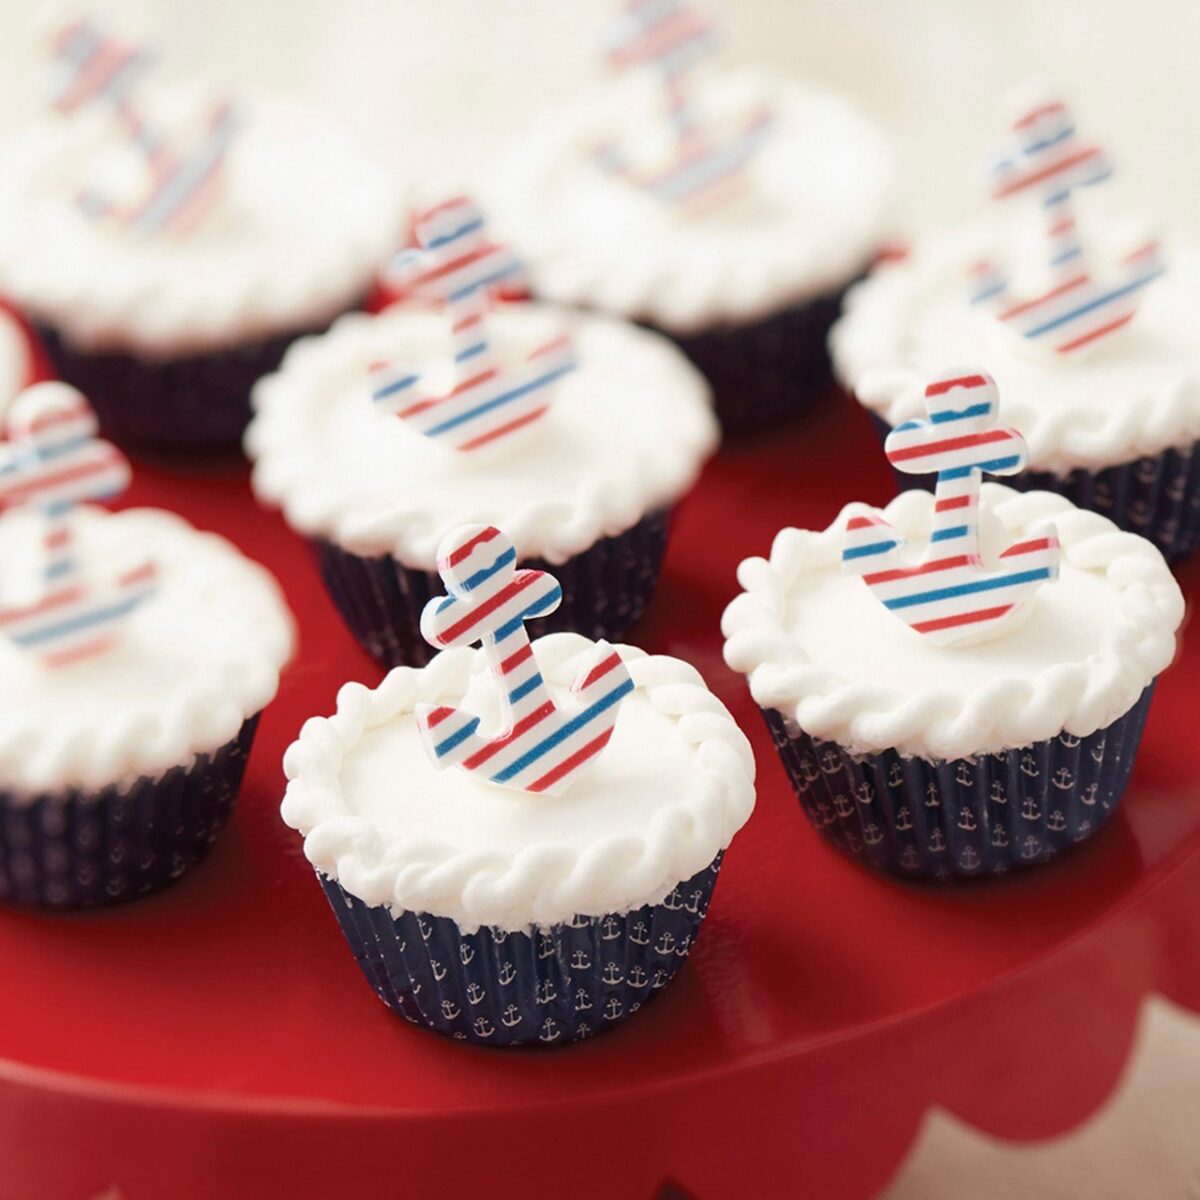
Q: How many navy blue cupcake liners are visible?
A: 7